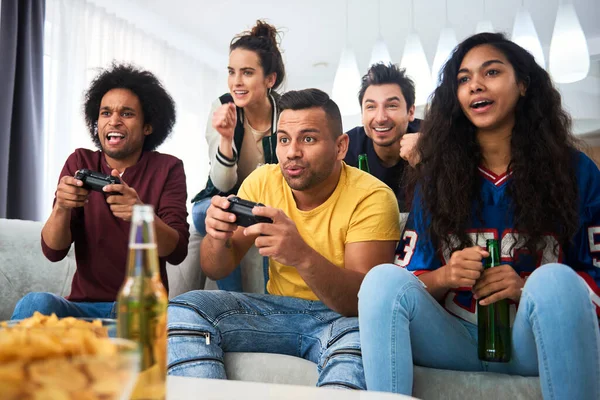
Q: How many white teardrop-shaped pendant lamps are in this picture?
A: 7